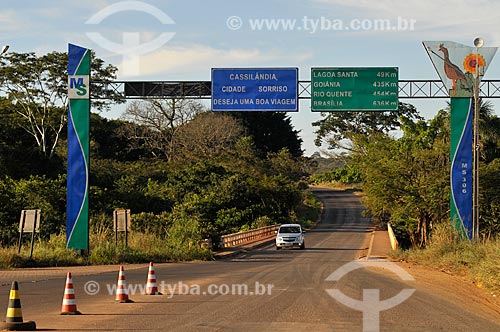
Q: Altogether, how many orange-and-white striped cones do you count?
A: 3